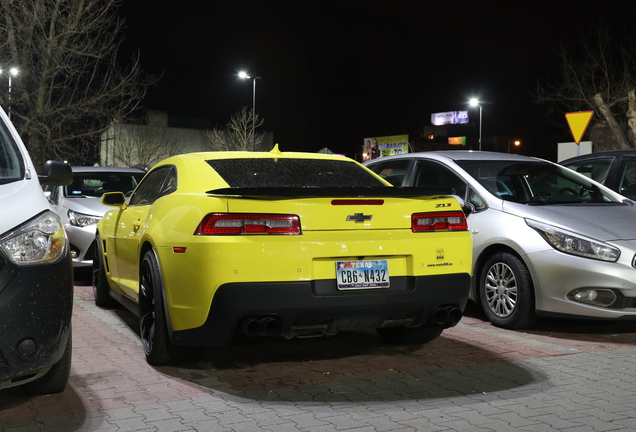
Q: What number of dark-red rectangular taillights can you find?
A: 2